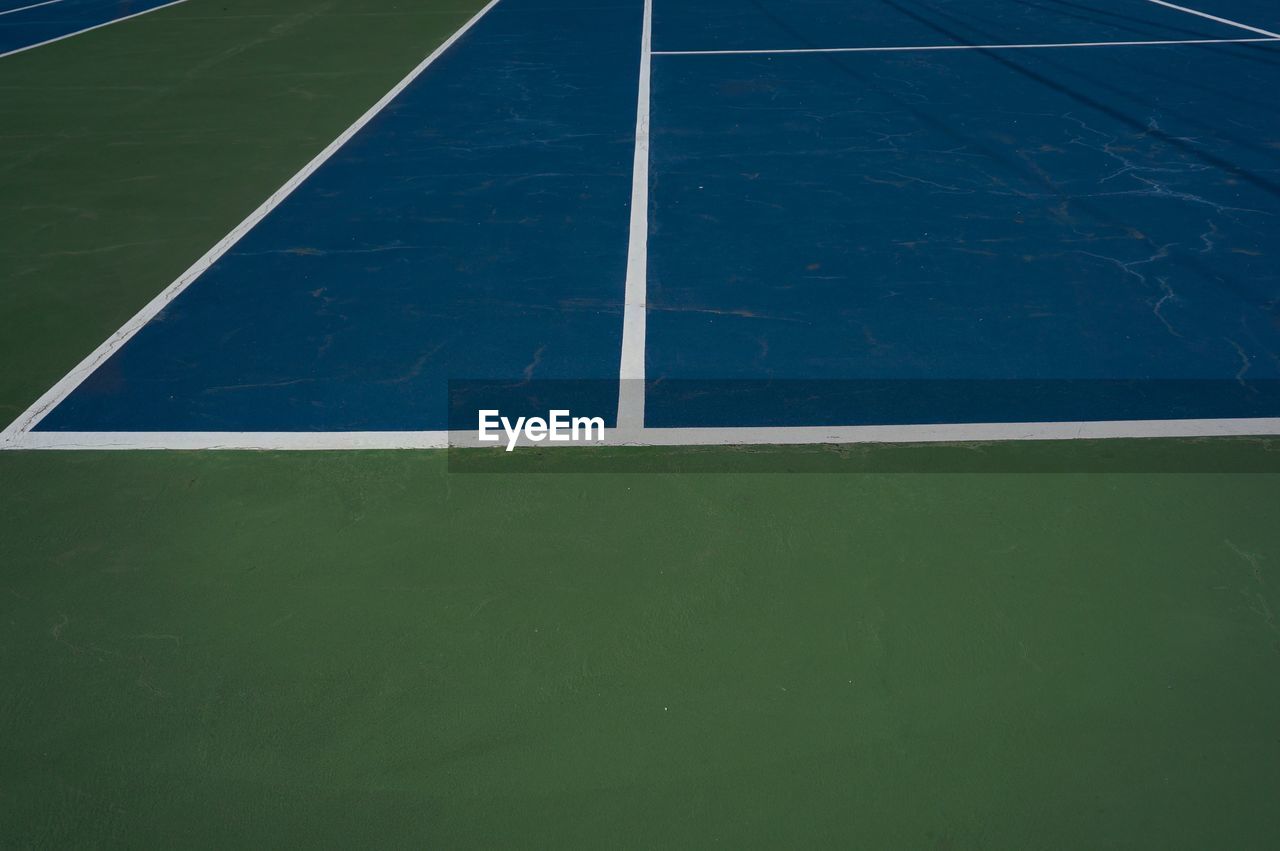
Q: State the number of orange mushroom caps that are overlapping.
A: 0